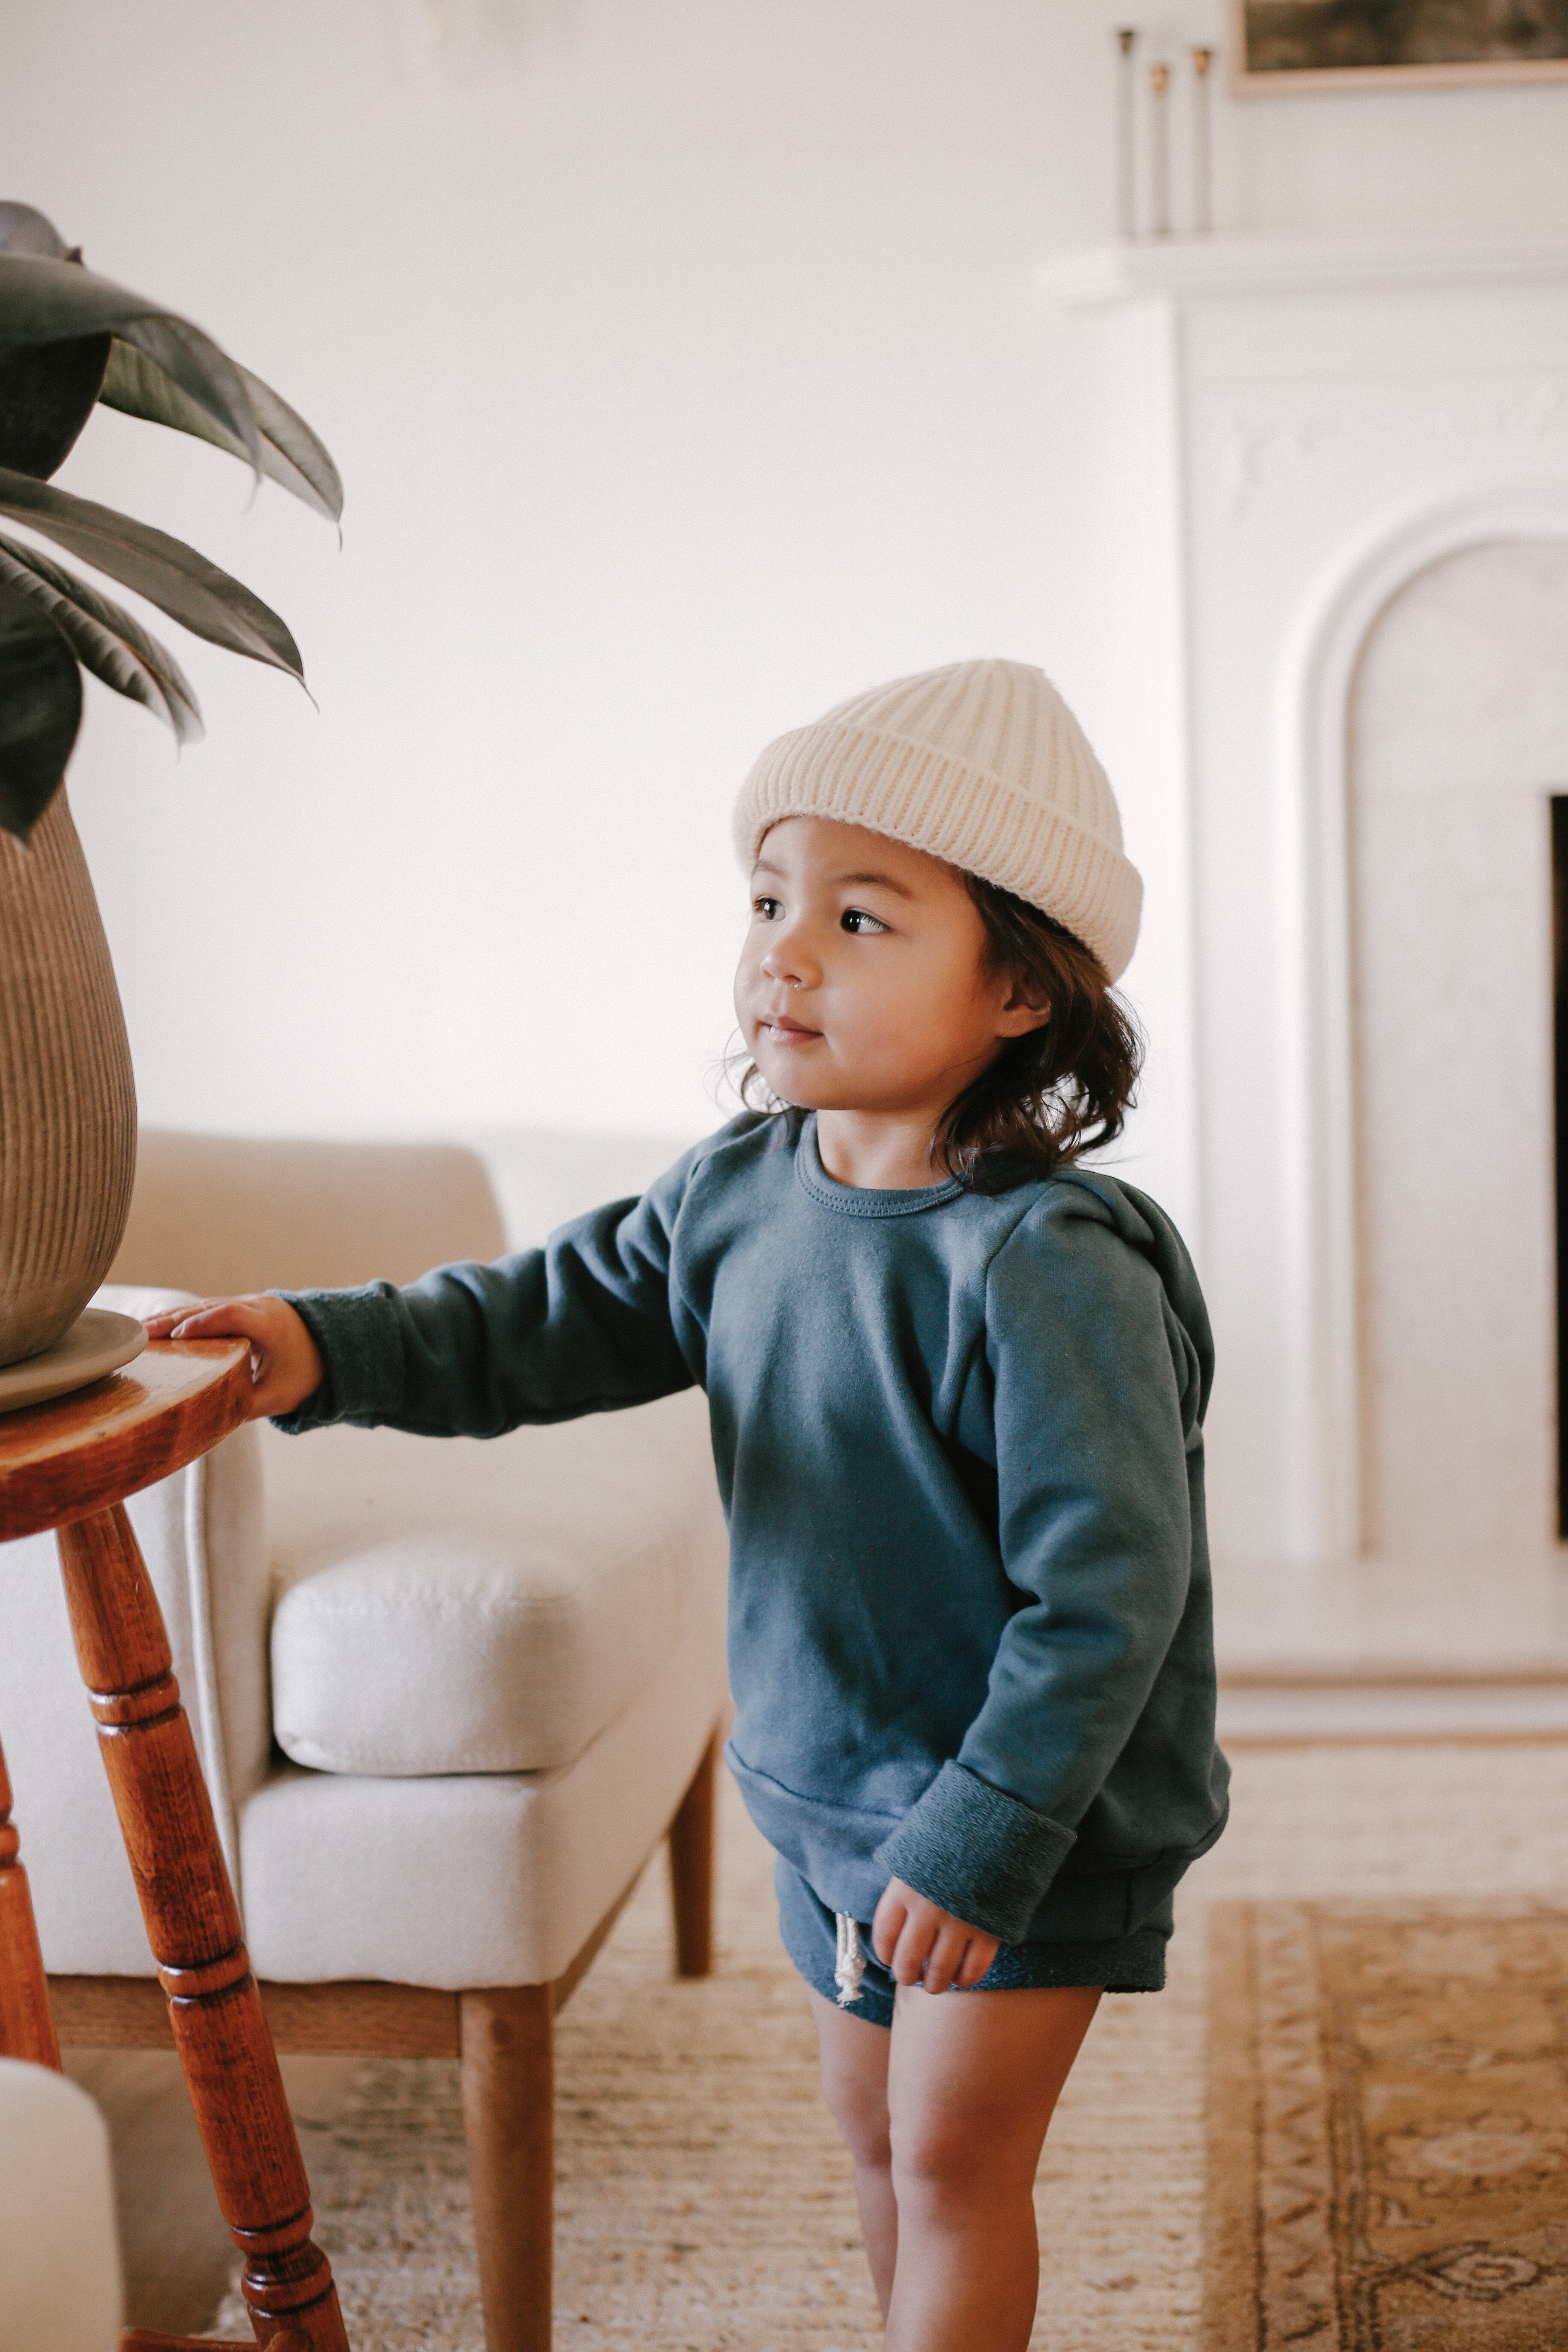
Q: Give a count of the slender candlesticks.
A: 3